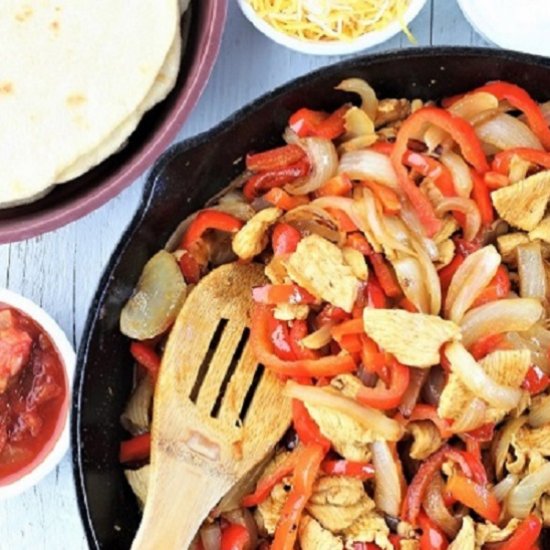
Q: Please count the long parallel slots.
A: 3